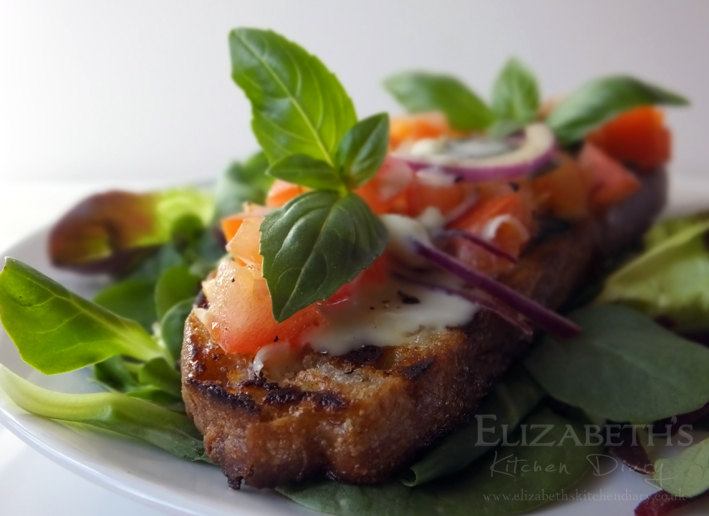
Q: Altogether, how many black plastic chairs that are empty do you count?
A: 0